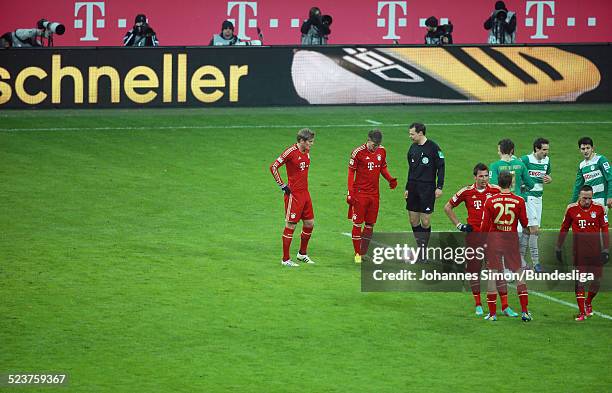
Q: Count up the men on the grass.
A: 9